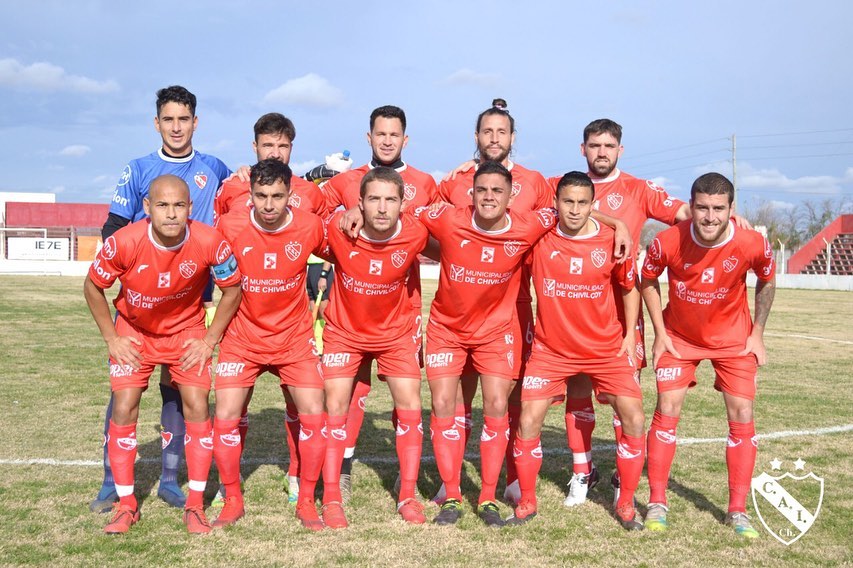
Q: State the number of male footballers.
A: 11